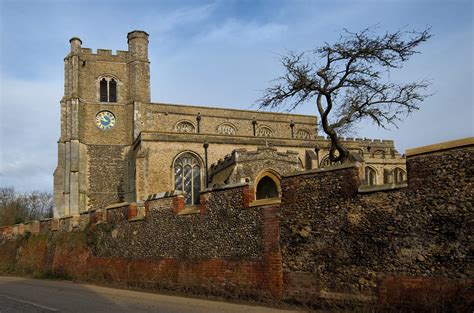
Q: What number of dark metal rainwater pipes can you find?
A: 5